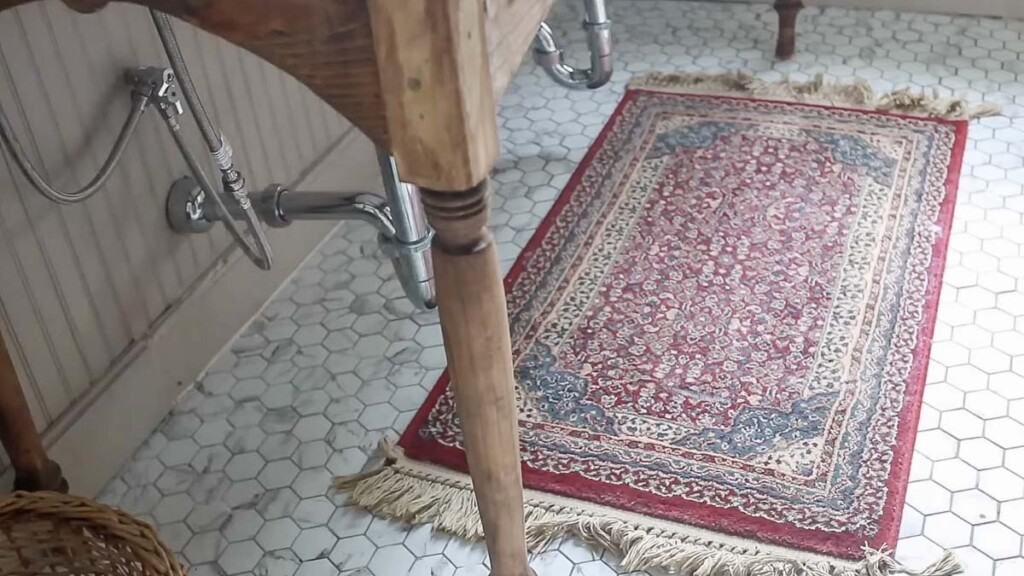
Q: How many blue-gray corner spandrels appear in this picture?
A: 4